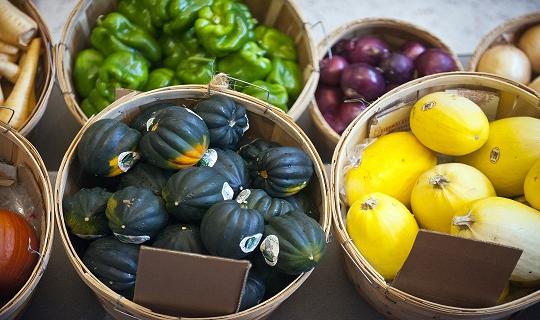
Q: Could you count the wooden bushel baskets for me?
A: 7